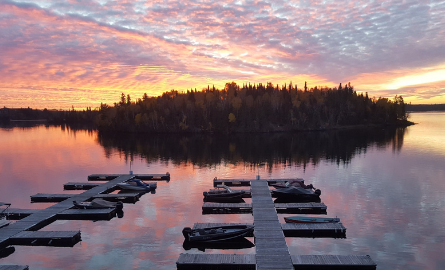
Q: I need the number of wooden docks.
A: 2